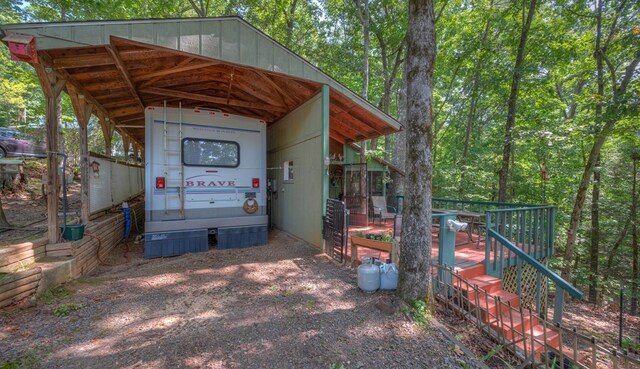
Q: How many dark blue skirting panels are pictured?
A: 2